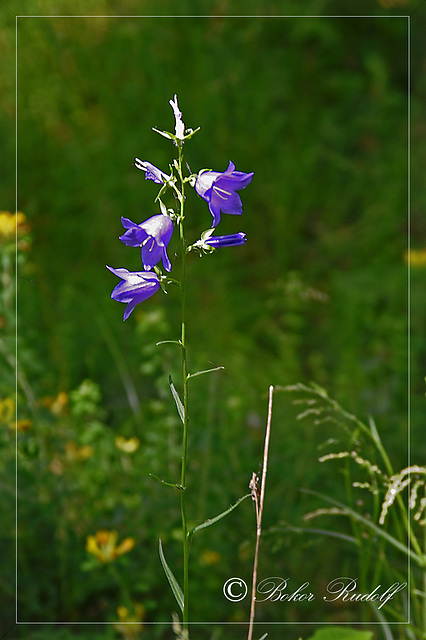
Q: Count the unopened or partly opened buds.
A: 3